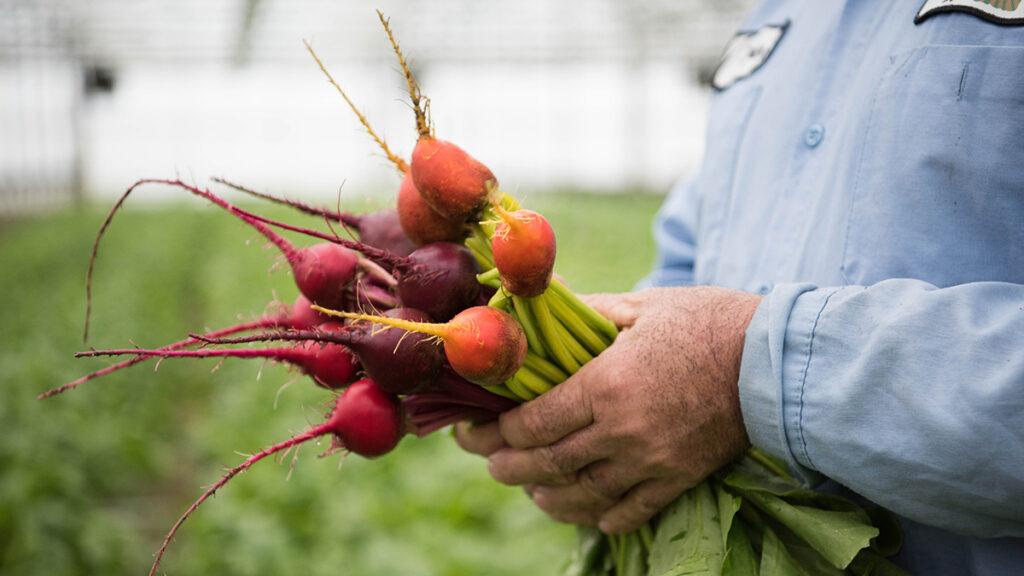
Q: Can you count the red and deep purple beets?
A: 7